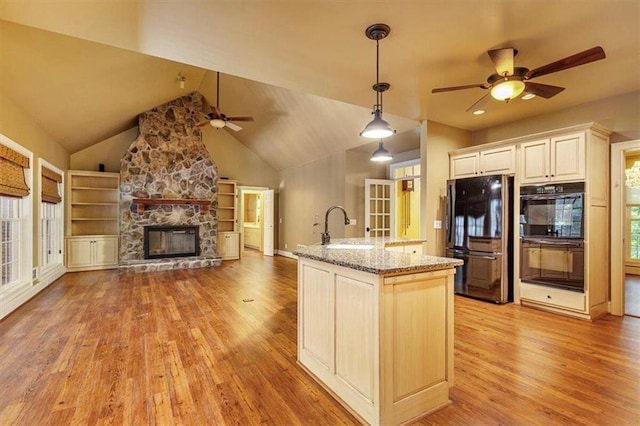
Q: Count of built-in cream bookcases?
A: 2